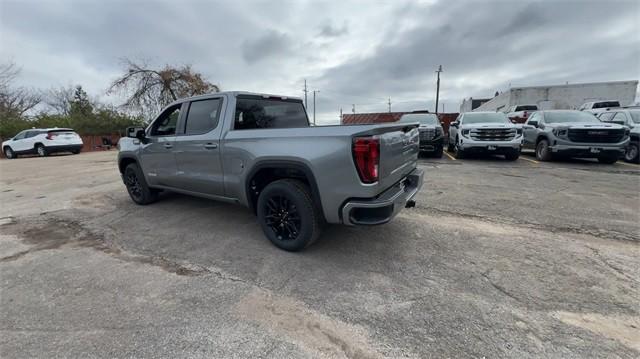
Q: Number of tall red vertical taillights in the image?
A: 1